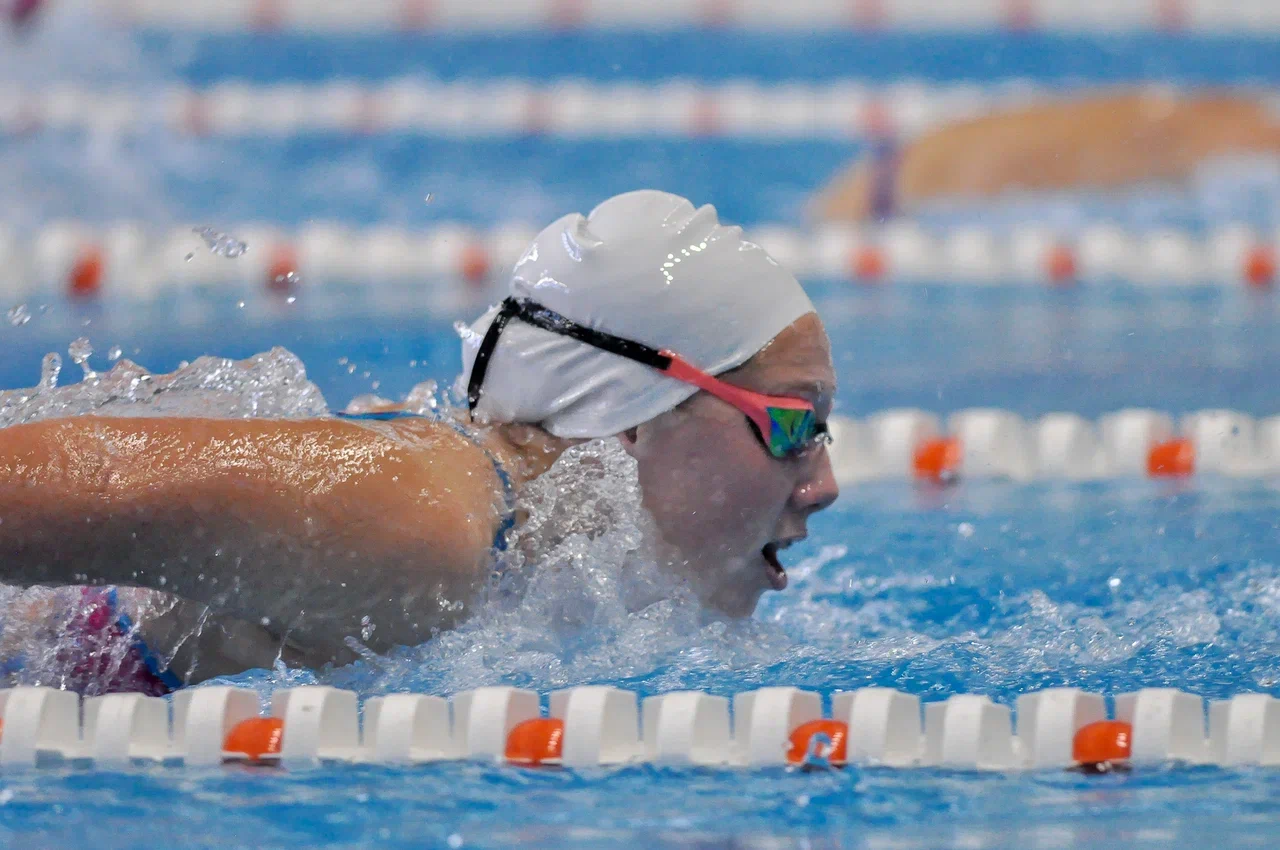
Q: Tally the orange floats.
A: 12